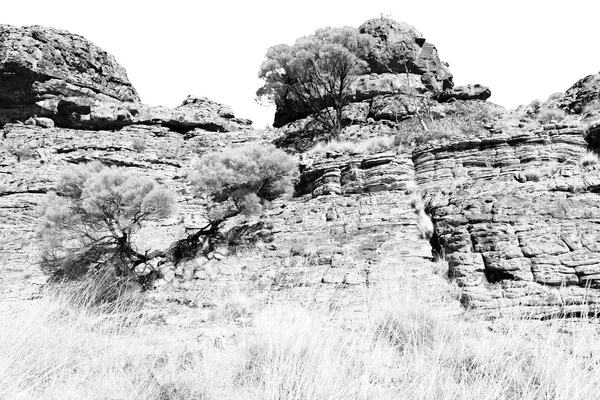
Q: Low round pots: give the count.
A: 0